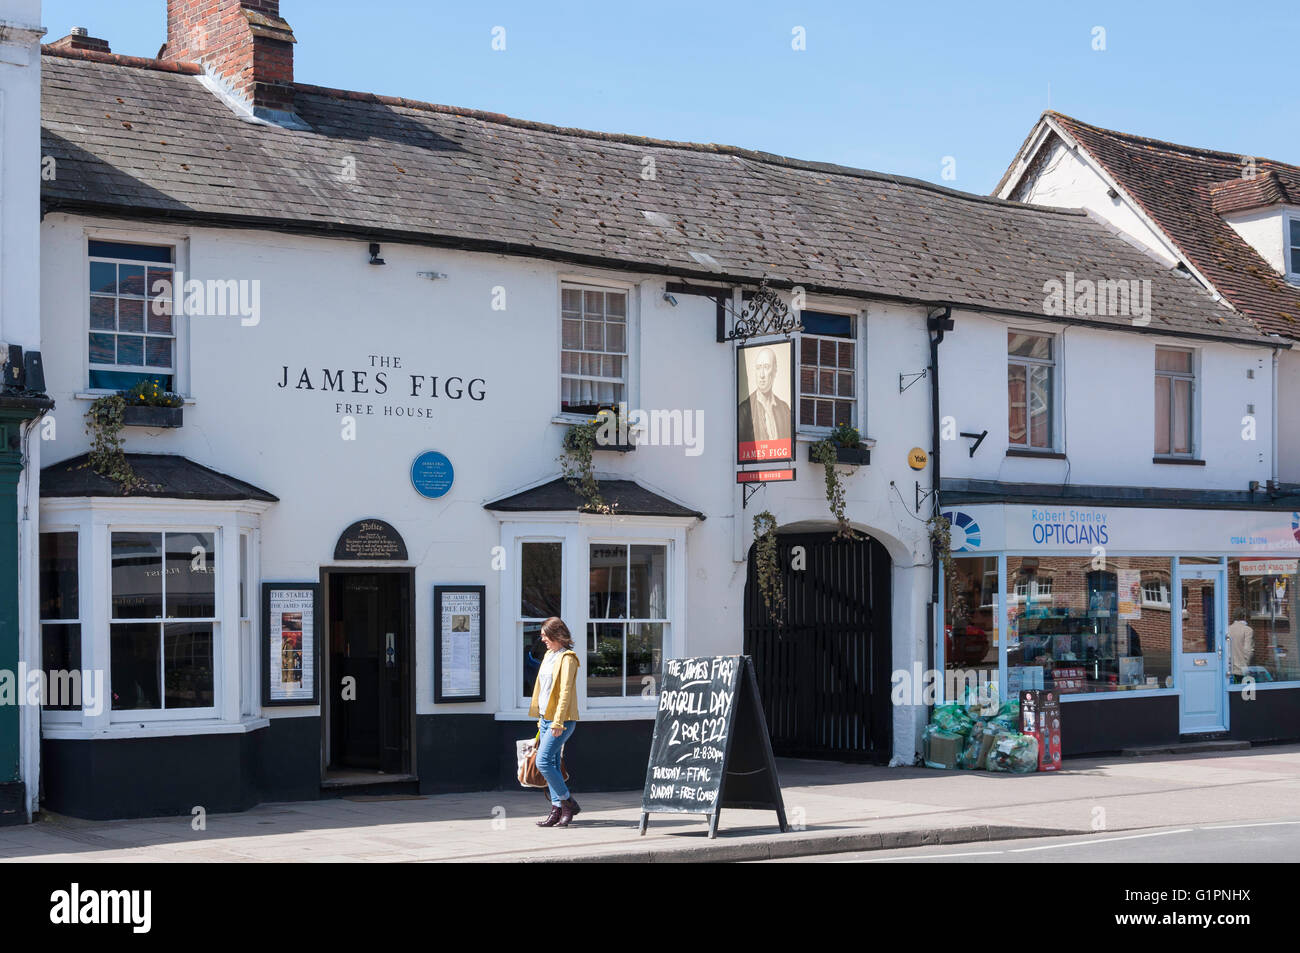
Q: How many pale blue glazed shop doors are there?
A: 1